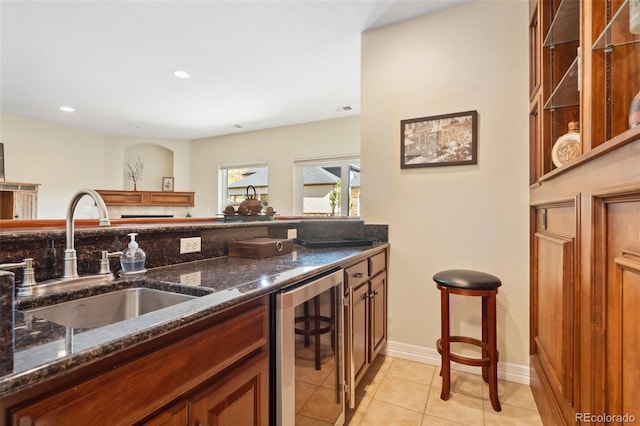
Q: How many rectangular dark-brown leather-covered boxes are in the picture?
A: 1